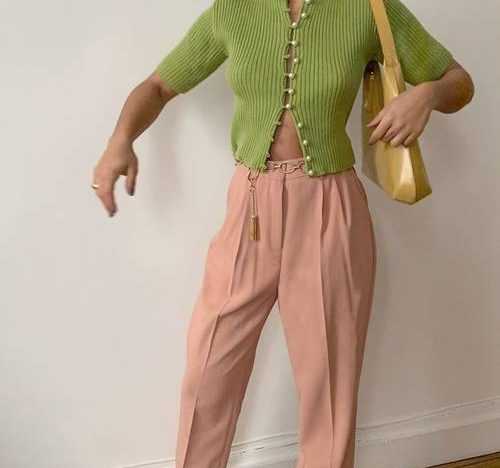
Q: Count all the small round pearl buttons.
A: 12